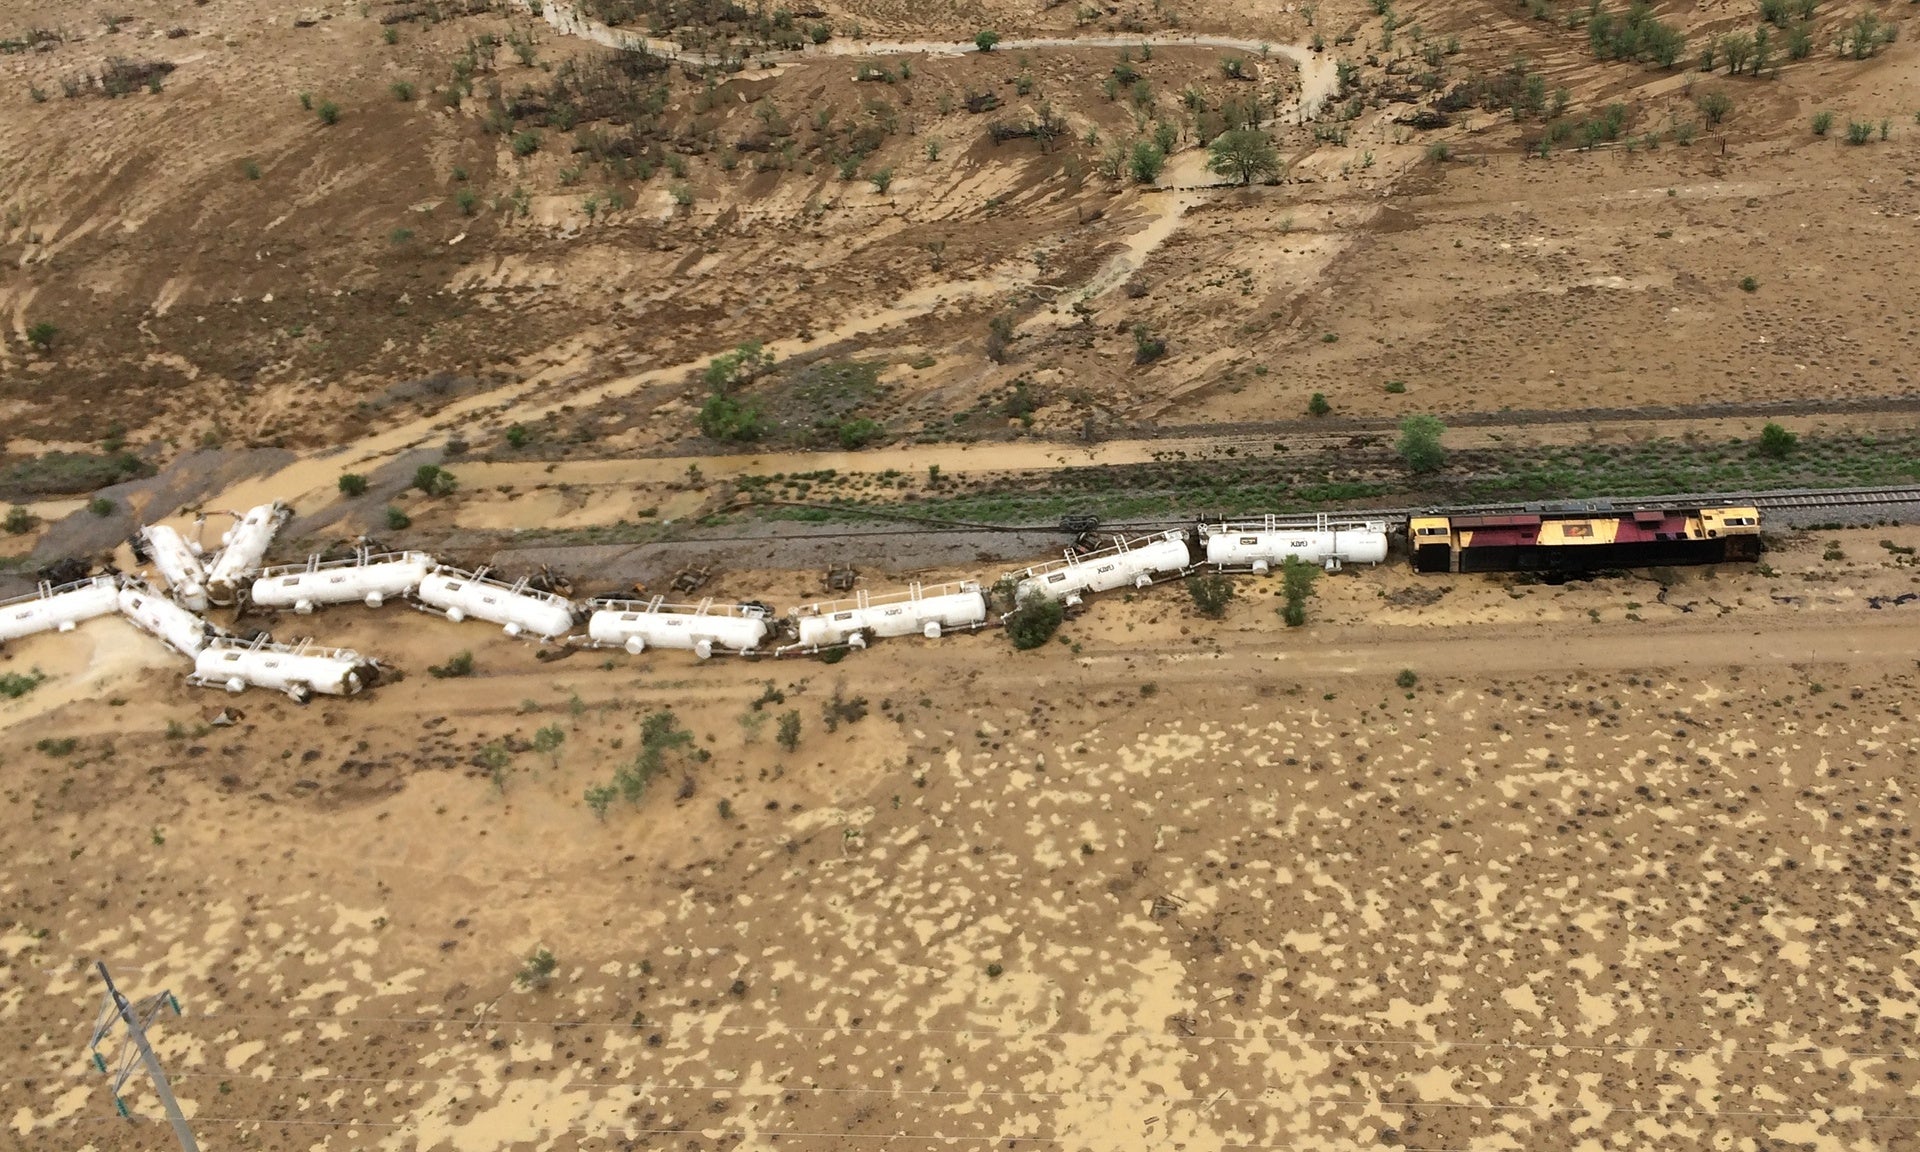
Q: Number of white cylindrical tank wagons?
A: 11